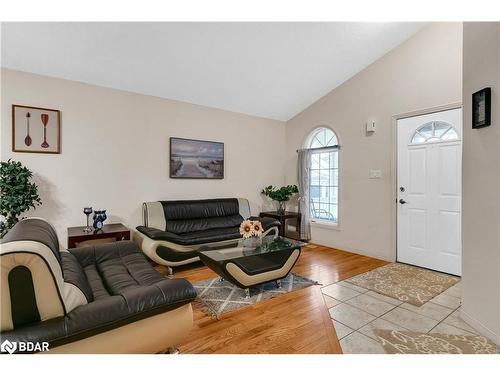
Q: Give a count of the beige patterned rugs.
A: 2